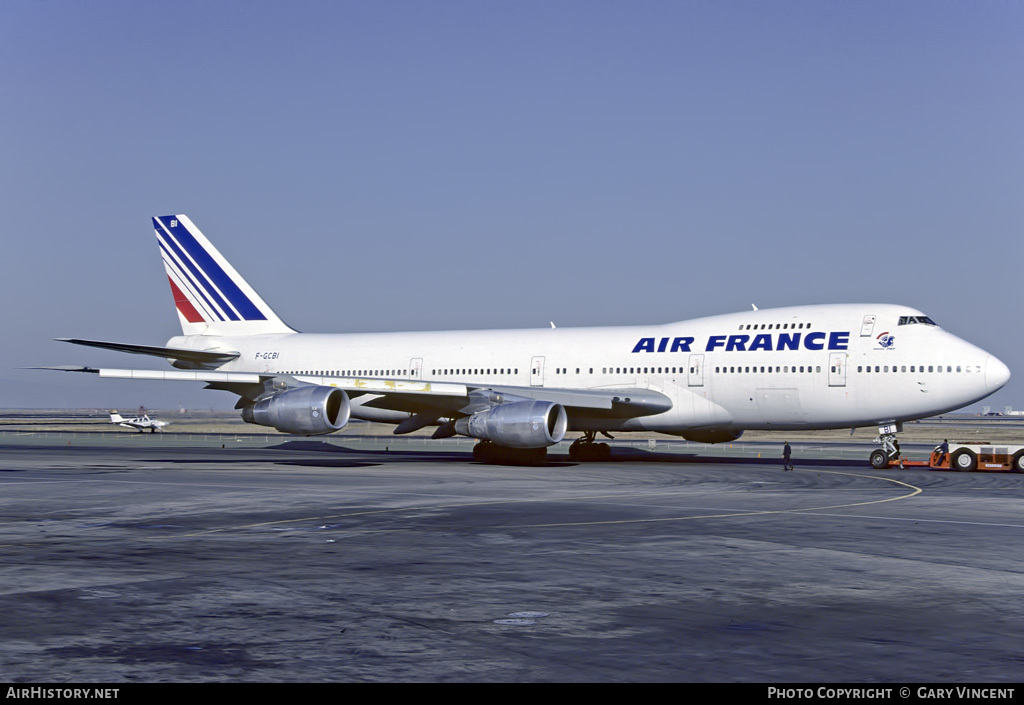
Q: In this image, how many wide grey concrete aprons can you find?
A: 1